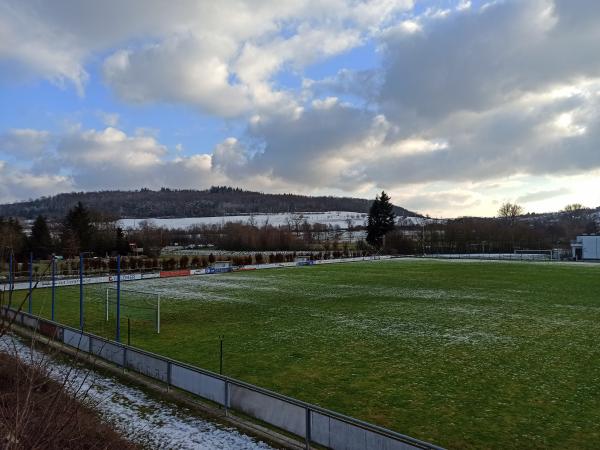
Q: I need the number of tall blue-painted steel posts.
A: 5